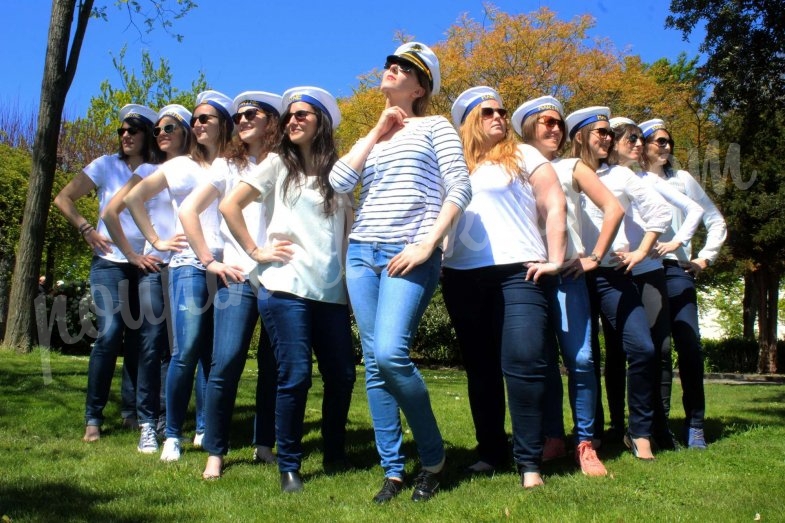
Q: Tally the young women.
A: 11